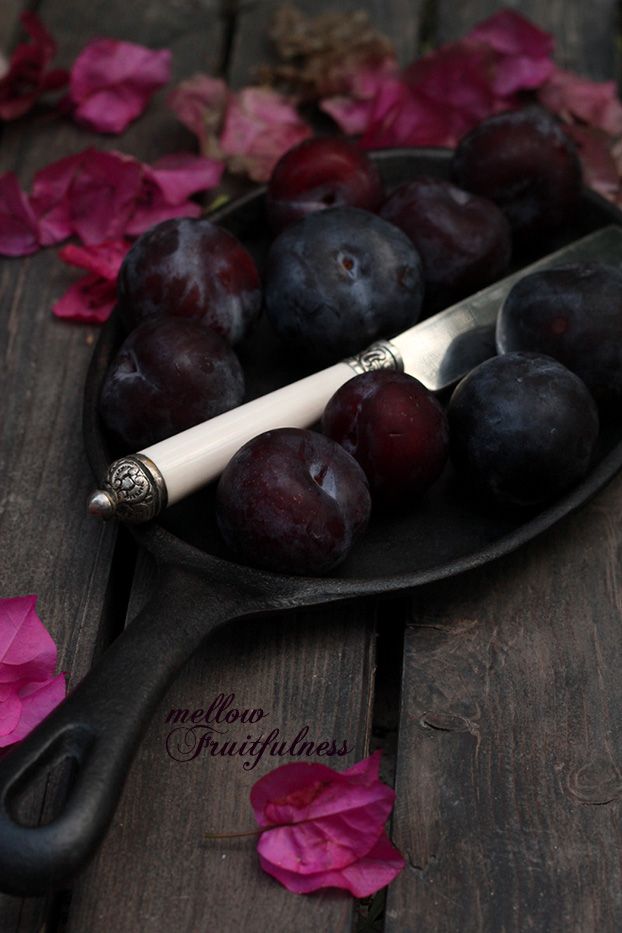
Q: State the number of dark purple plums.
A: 10